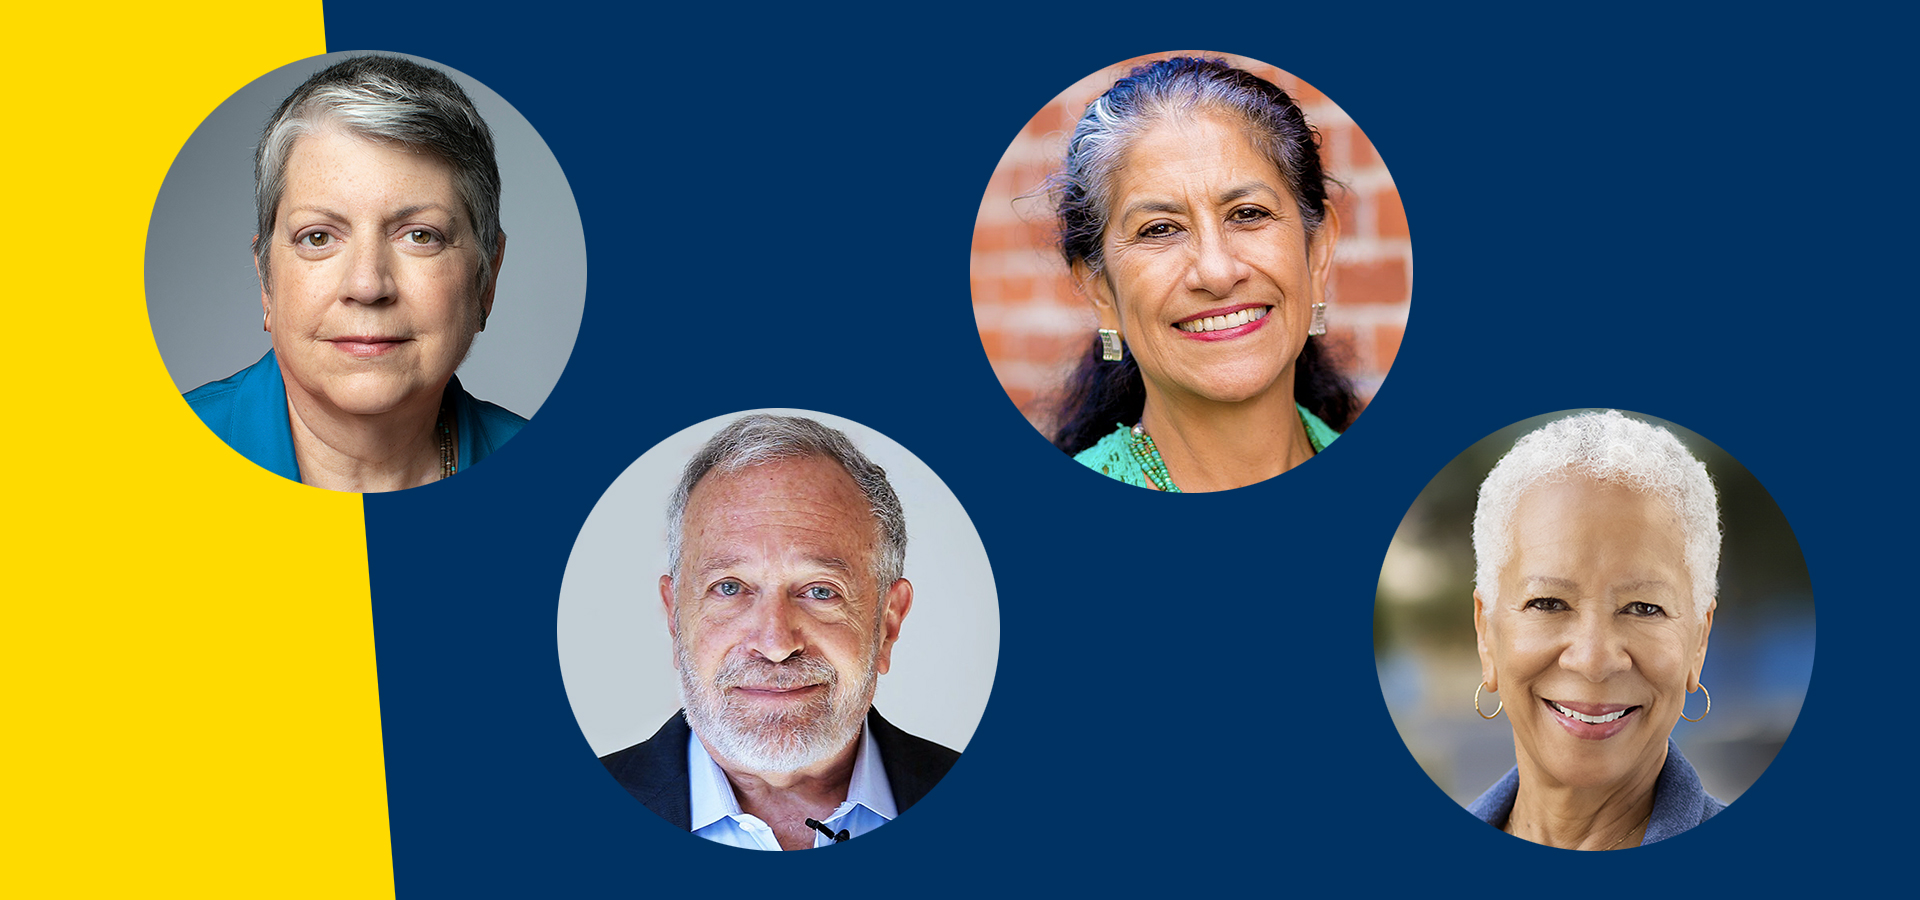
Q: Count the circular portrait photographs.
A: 4